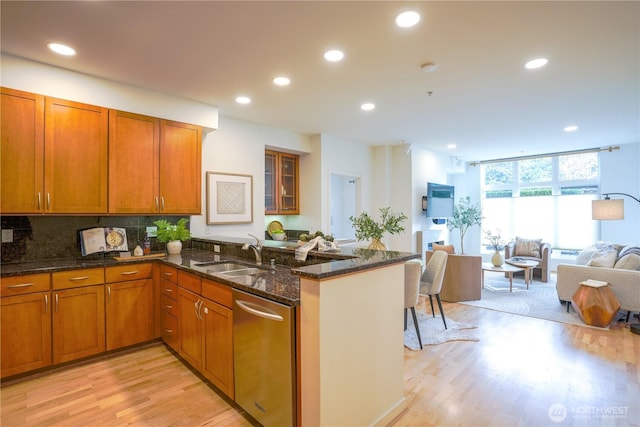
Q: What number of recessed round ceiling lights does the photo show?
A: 9